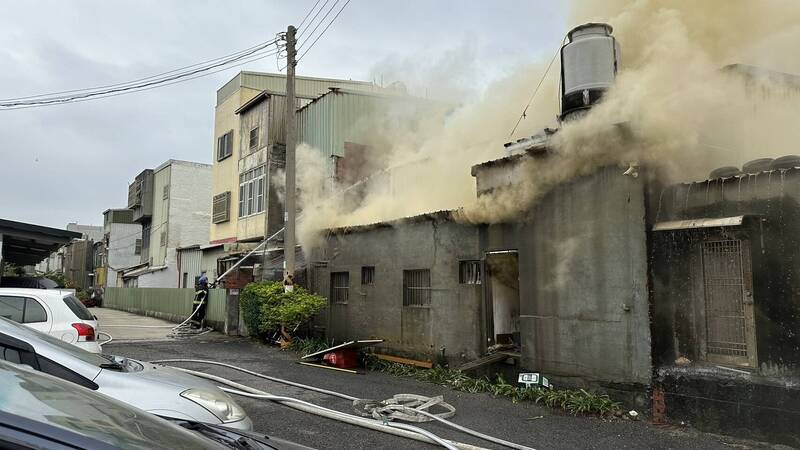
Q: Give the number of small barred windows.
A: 4